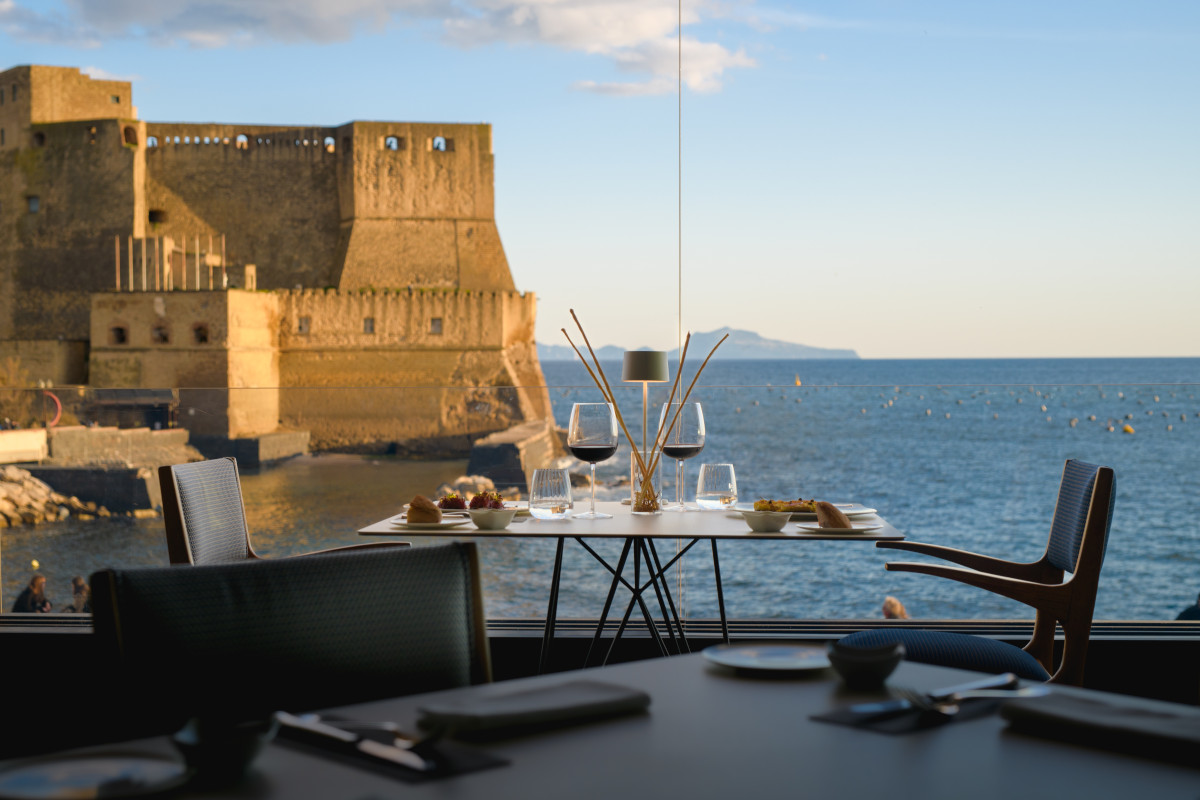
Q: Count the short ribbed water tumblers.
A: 2